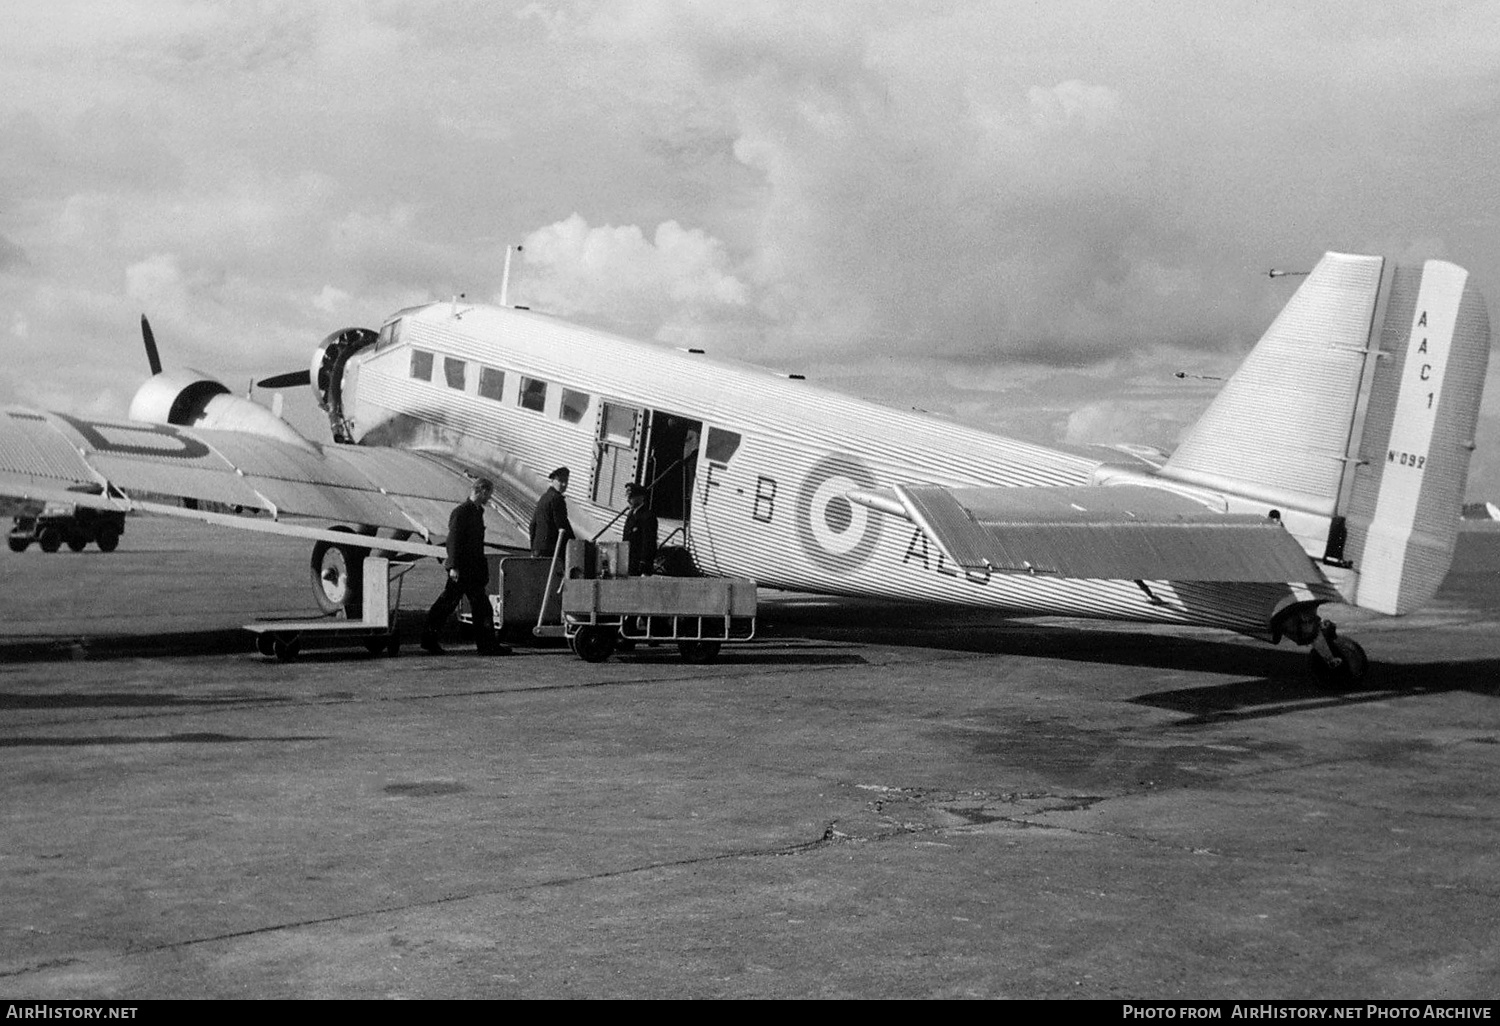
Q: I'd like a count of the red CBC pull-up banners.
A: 0